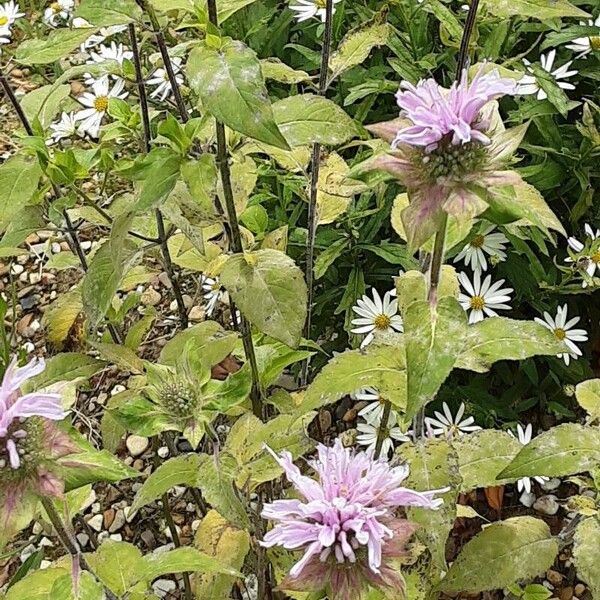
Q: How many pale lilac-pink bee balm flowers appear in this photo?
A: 3